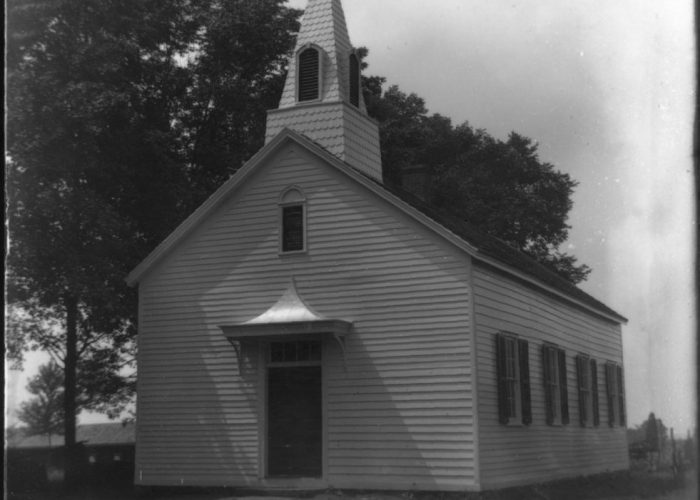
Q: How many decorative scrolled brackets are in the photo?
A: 2